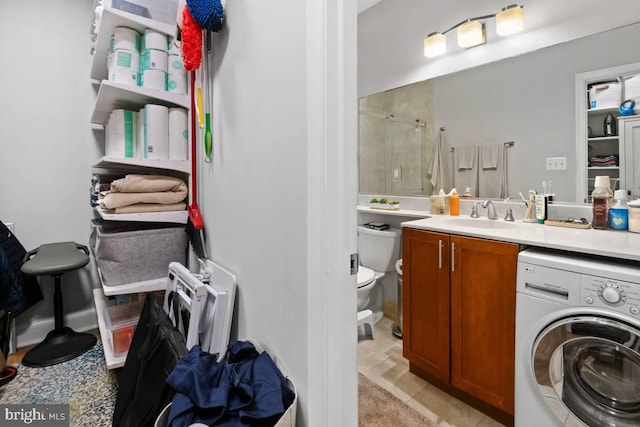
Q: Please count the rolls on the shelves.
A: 12